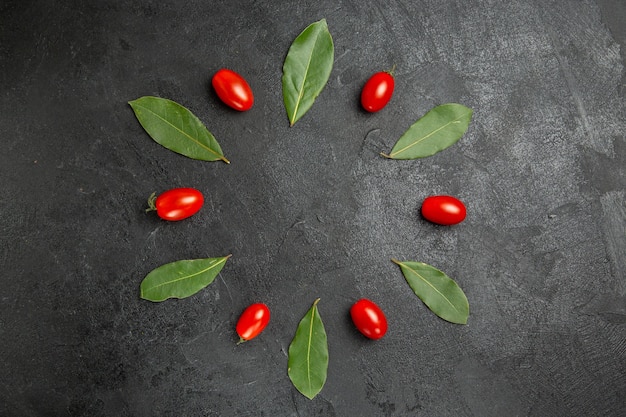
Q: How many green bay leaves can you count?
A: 6